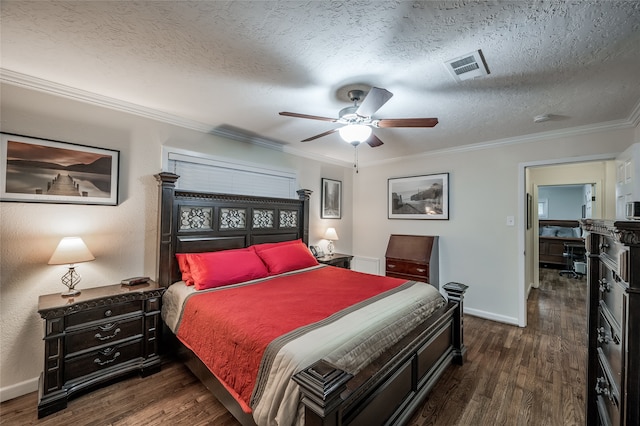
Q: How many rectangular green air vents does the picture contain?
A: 0